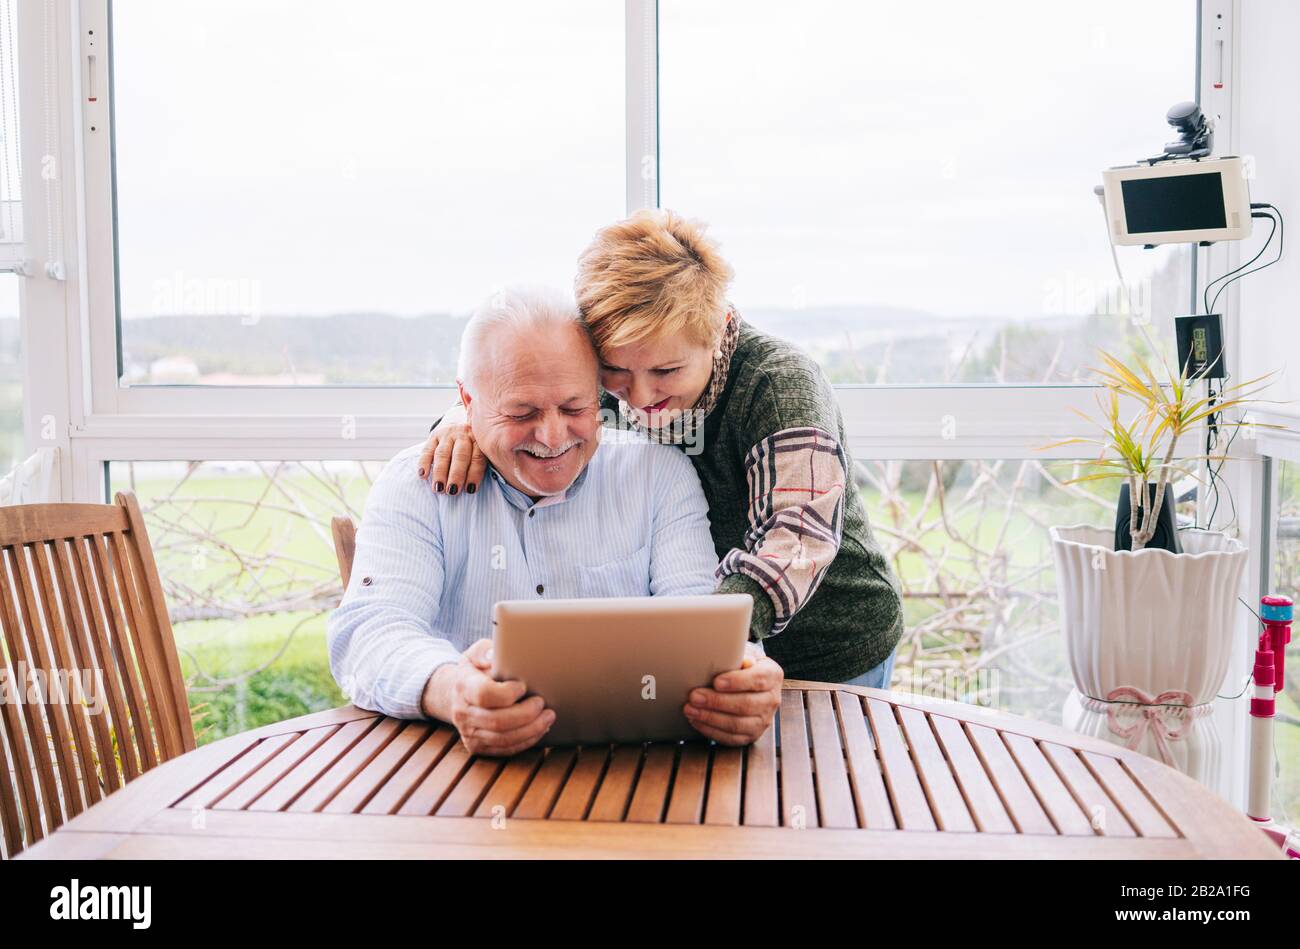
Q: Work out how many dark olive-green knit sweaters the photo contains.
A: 1